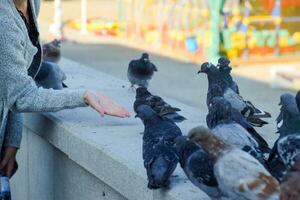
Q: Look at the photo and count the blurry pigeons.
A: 2